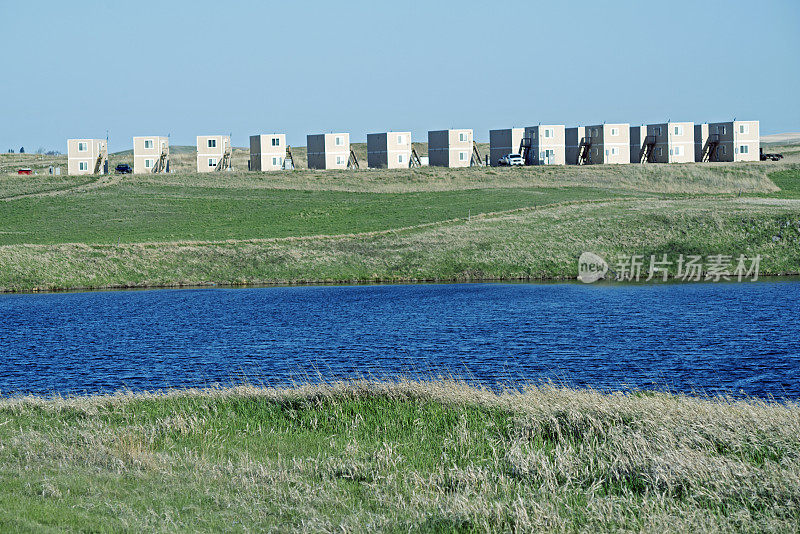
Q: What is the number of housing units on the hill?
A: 15